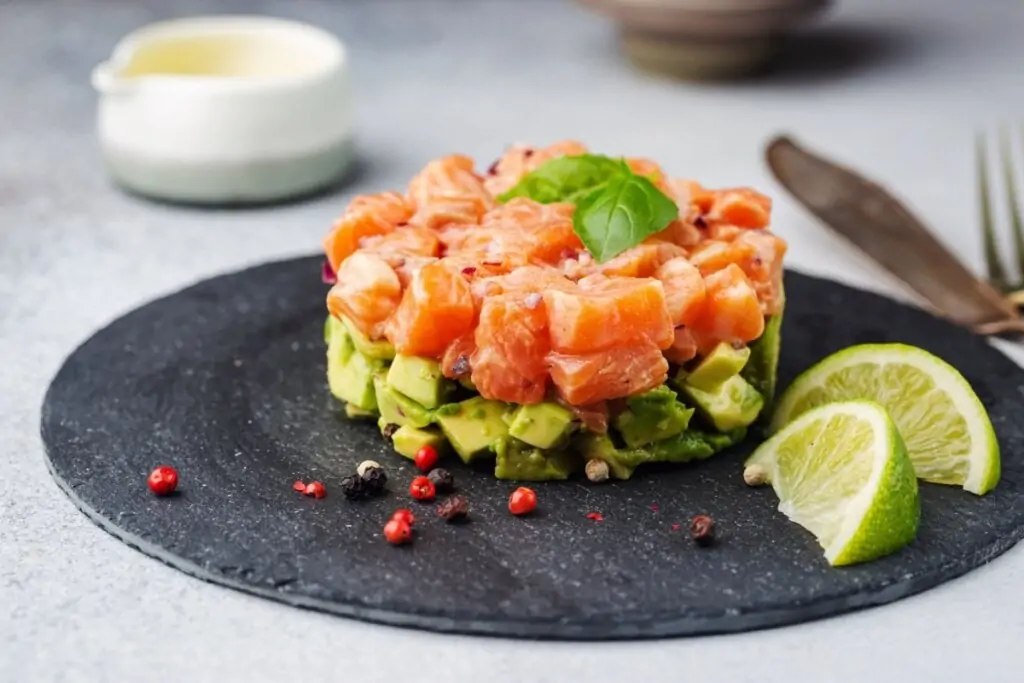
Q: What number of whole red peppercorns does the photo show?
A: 6